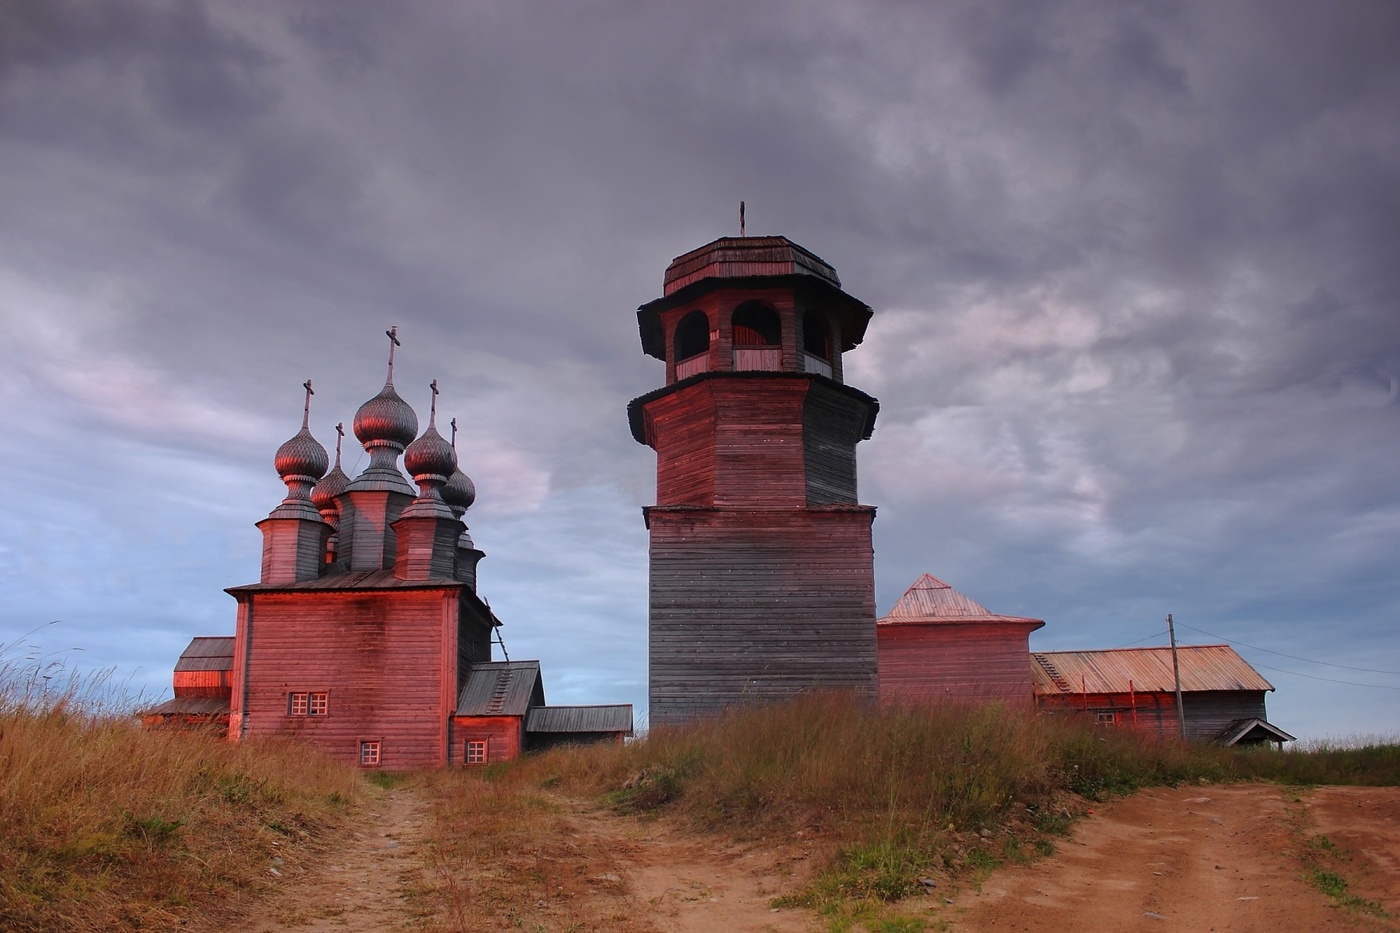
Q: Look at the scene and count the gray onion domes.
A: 5